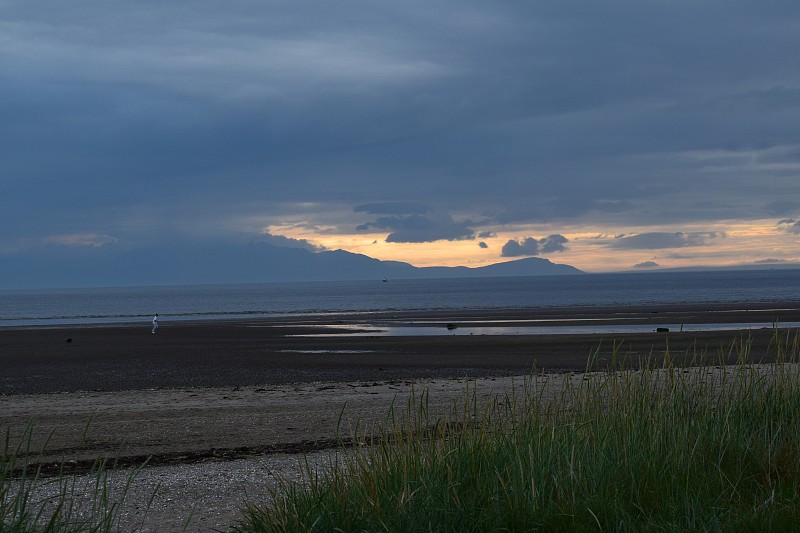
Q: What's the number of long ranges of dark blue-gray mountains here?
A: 1